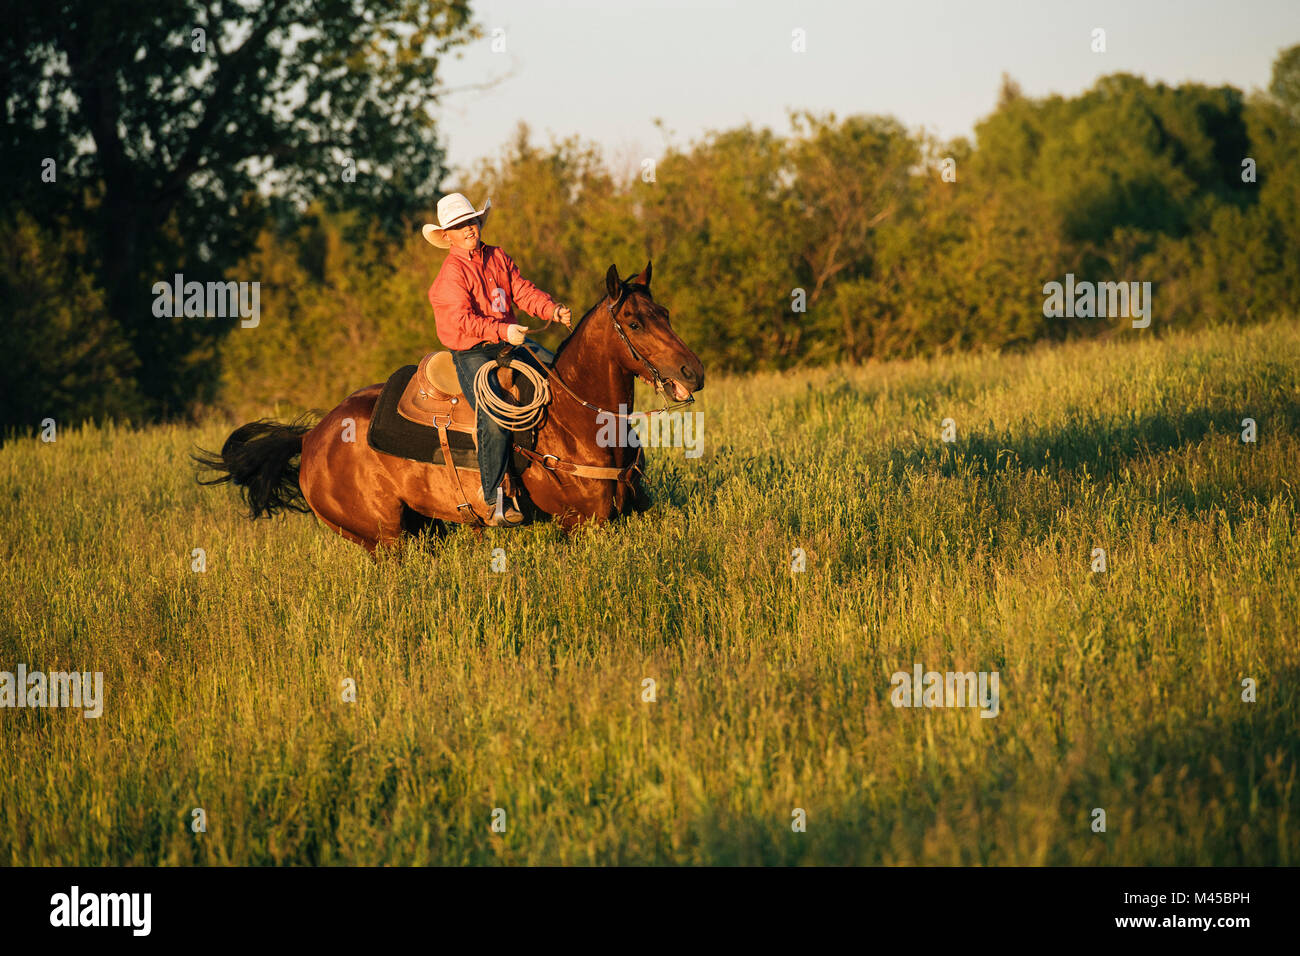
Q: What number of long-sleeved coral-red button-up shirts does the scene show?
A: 1